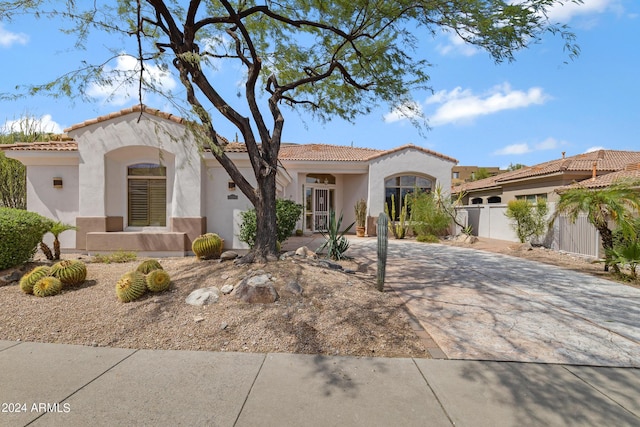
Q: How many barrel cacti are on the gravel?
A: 7